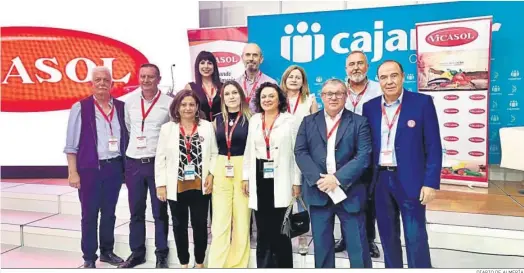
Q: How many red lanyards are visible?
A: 11